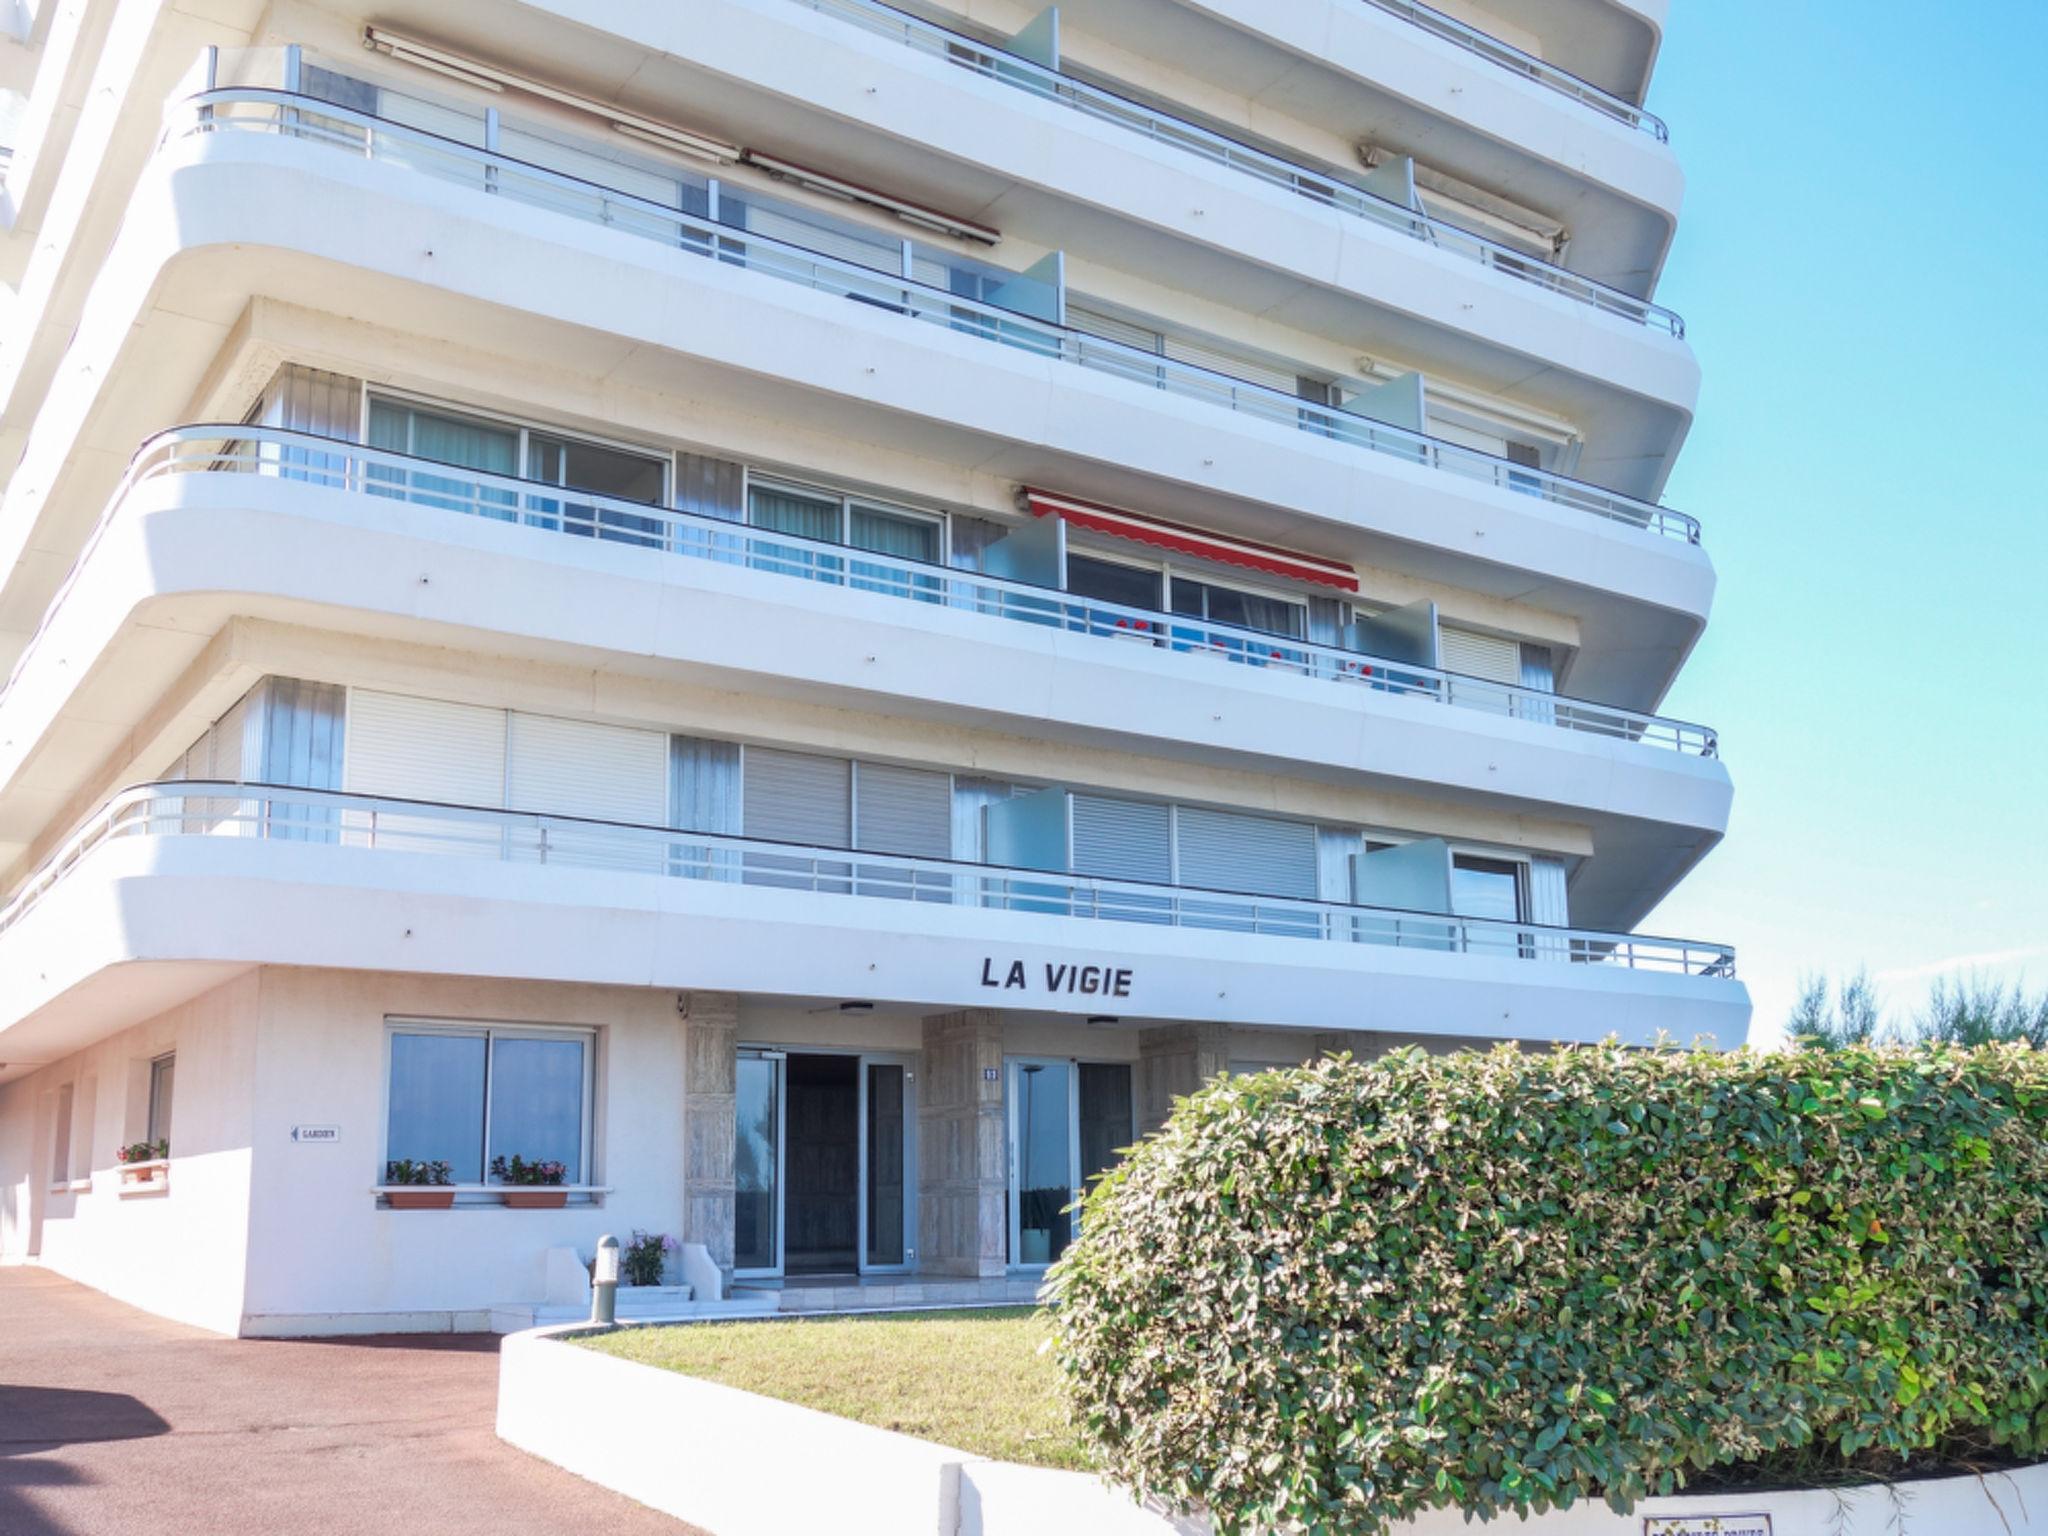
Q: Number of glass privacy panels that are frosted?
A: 8